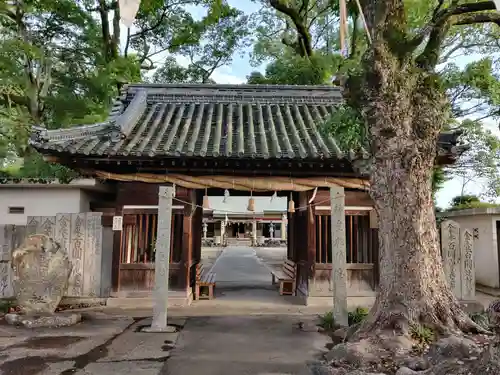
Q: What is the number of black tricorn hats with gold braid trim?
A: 0